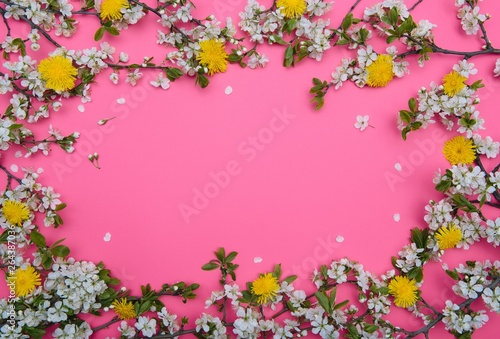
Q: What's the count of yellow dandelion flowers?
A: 13